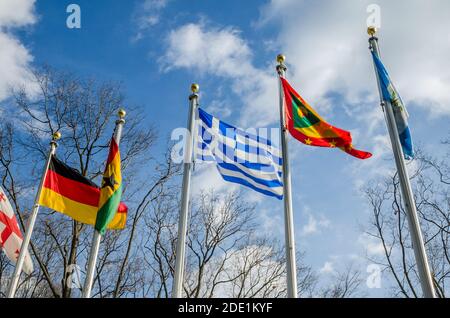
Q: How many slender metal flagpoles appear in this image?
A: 5